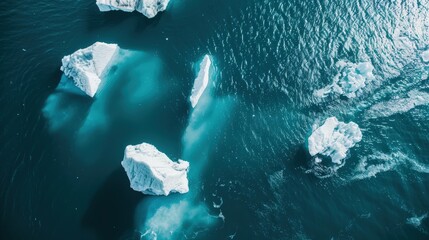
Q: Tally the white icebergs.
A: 6